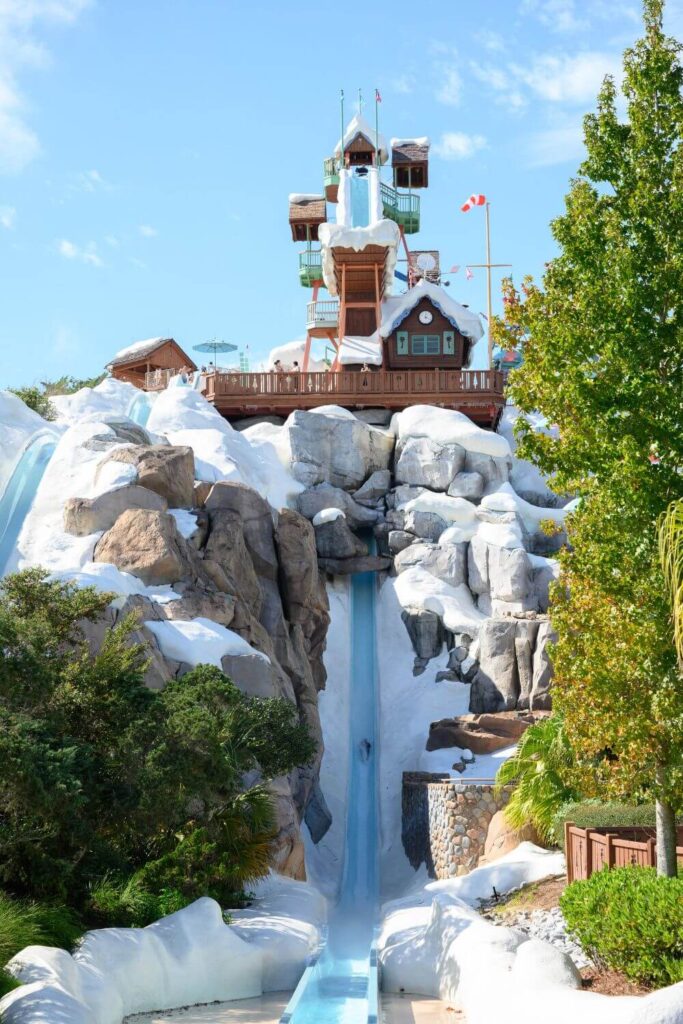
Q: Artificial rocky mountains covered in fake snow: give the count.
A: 1